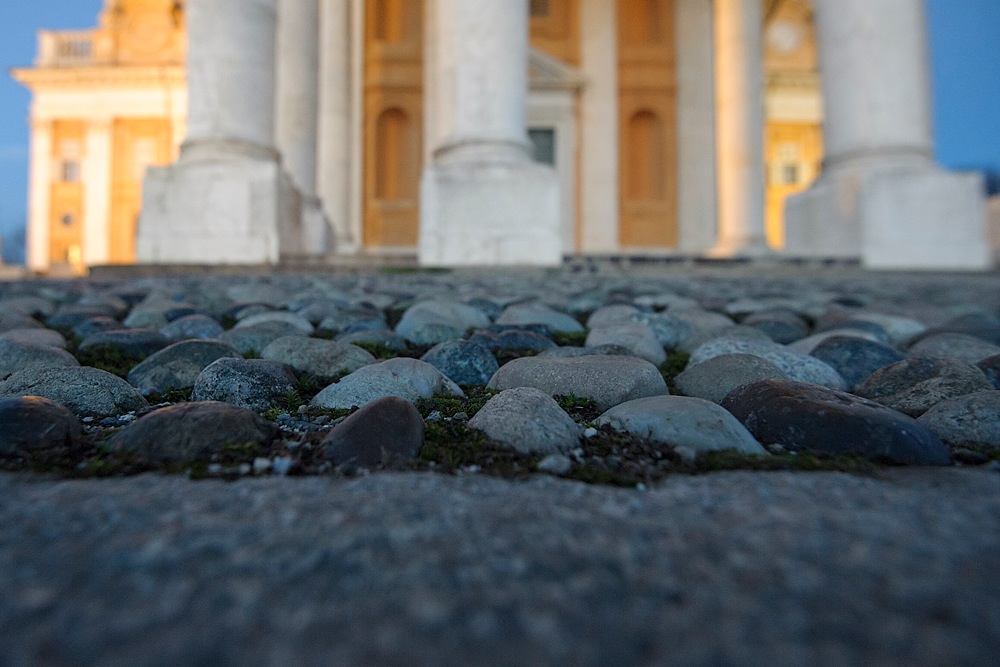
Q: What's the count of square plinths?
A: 3